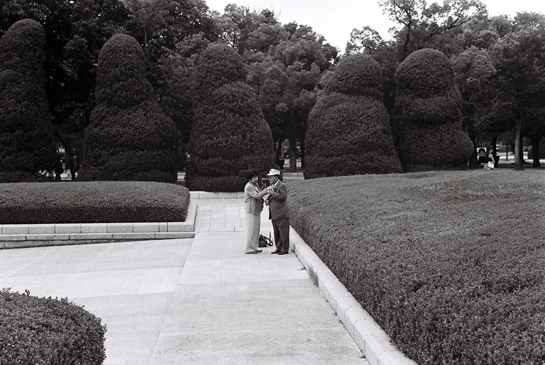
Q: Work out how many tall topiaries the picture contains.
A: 5